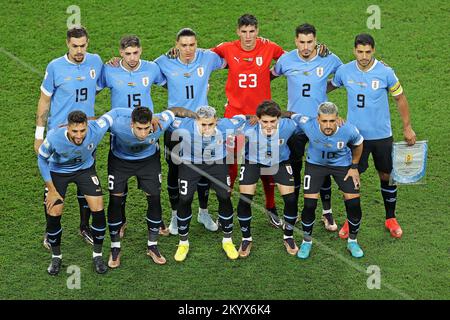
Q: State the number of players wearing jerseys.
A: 11